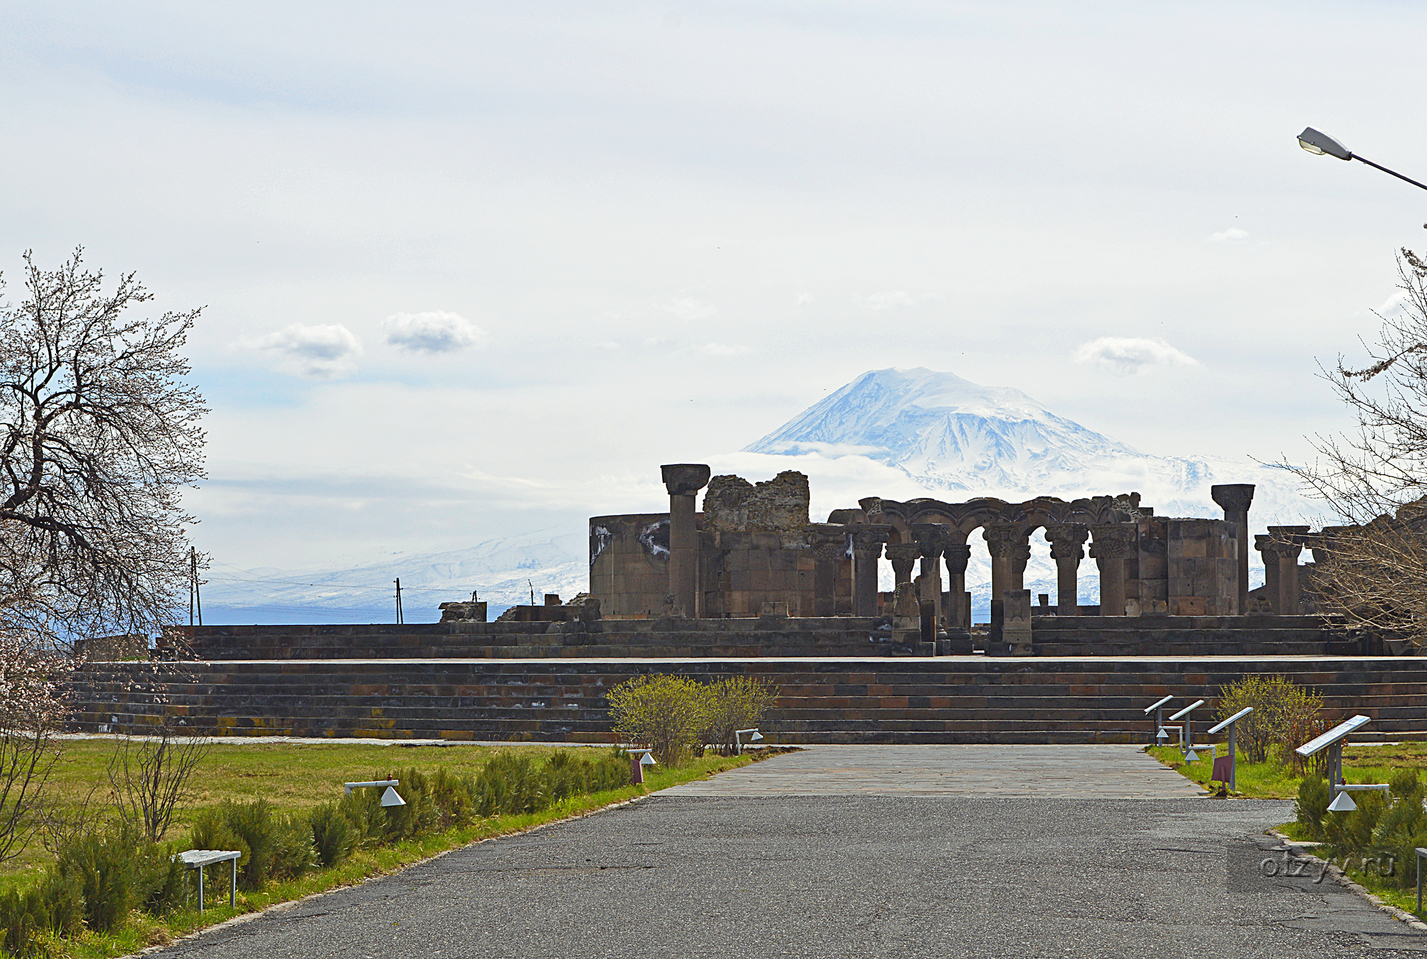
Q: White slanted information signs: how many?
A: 4